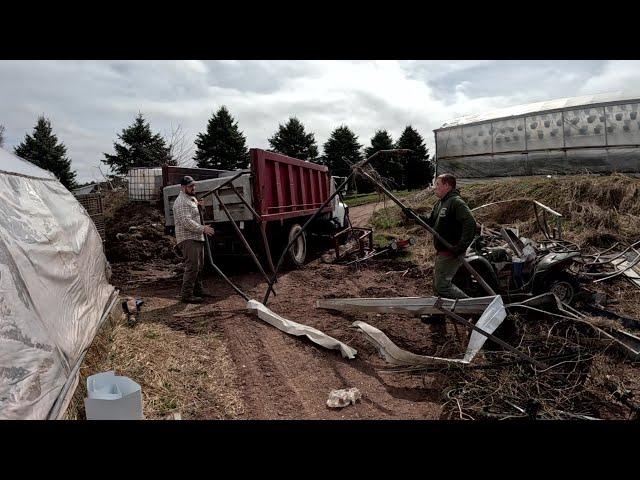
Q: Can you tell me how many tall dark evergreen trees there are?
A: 7